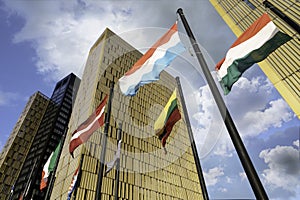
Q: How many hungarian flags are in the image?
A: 1